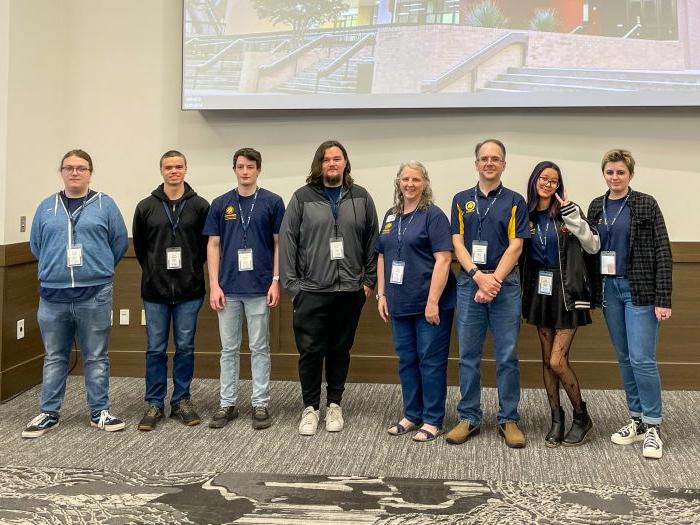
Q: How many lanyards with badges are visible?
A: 8